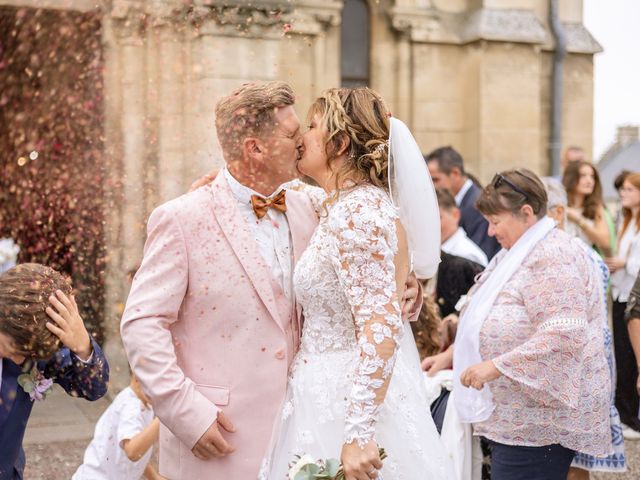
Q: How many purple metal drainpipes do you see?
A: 0